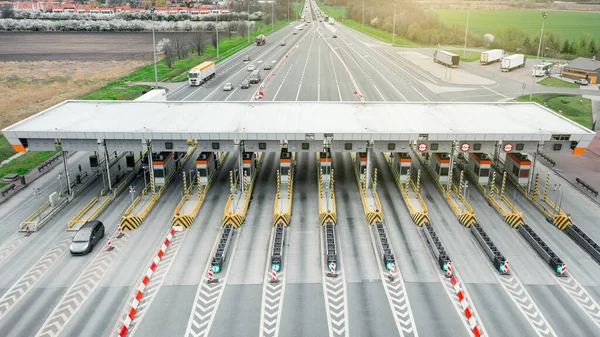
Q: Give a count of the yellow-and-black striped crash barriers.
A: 10